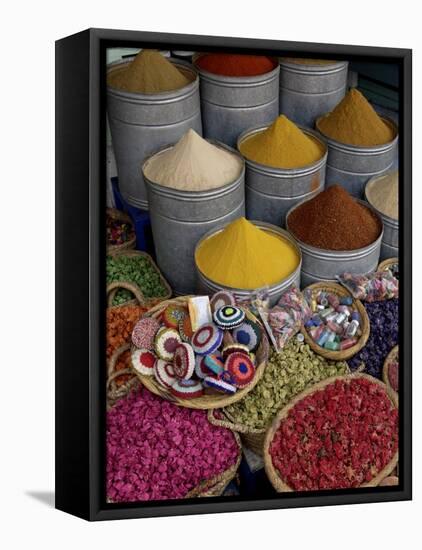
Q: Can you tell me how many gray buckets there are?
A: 9